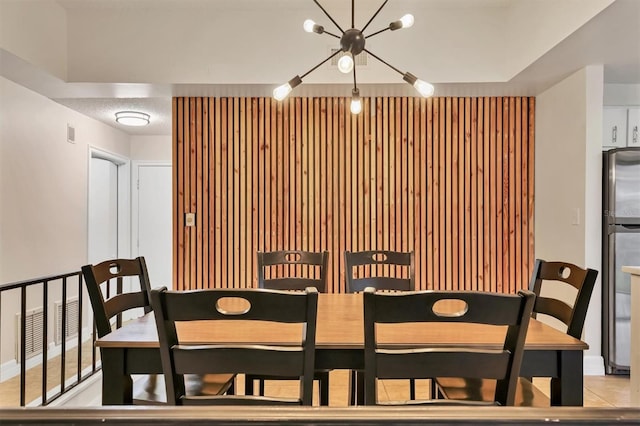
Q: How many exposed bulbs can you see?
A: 6